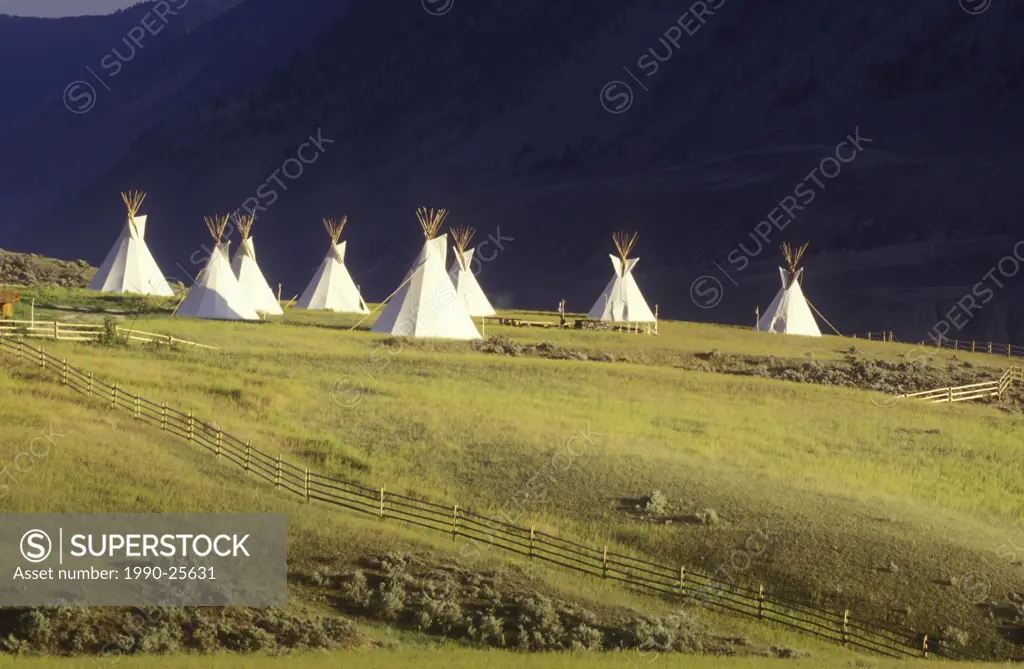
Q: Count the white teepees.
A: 8